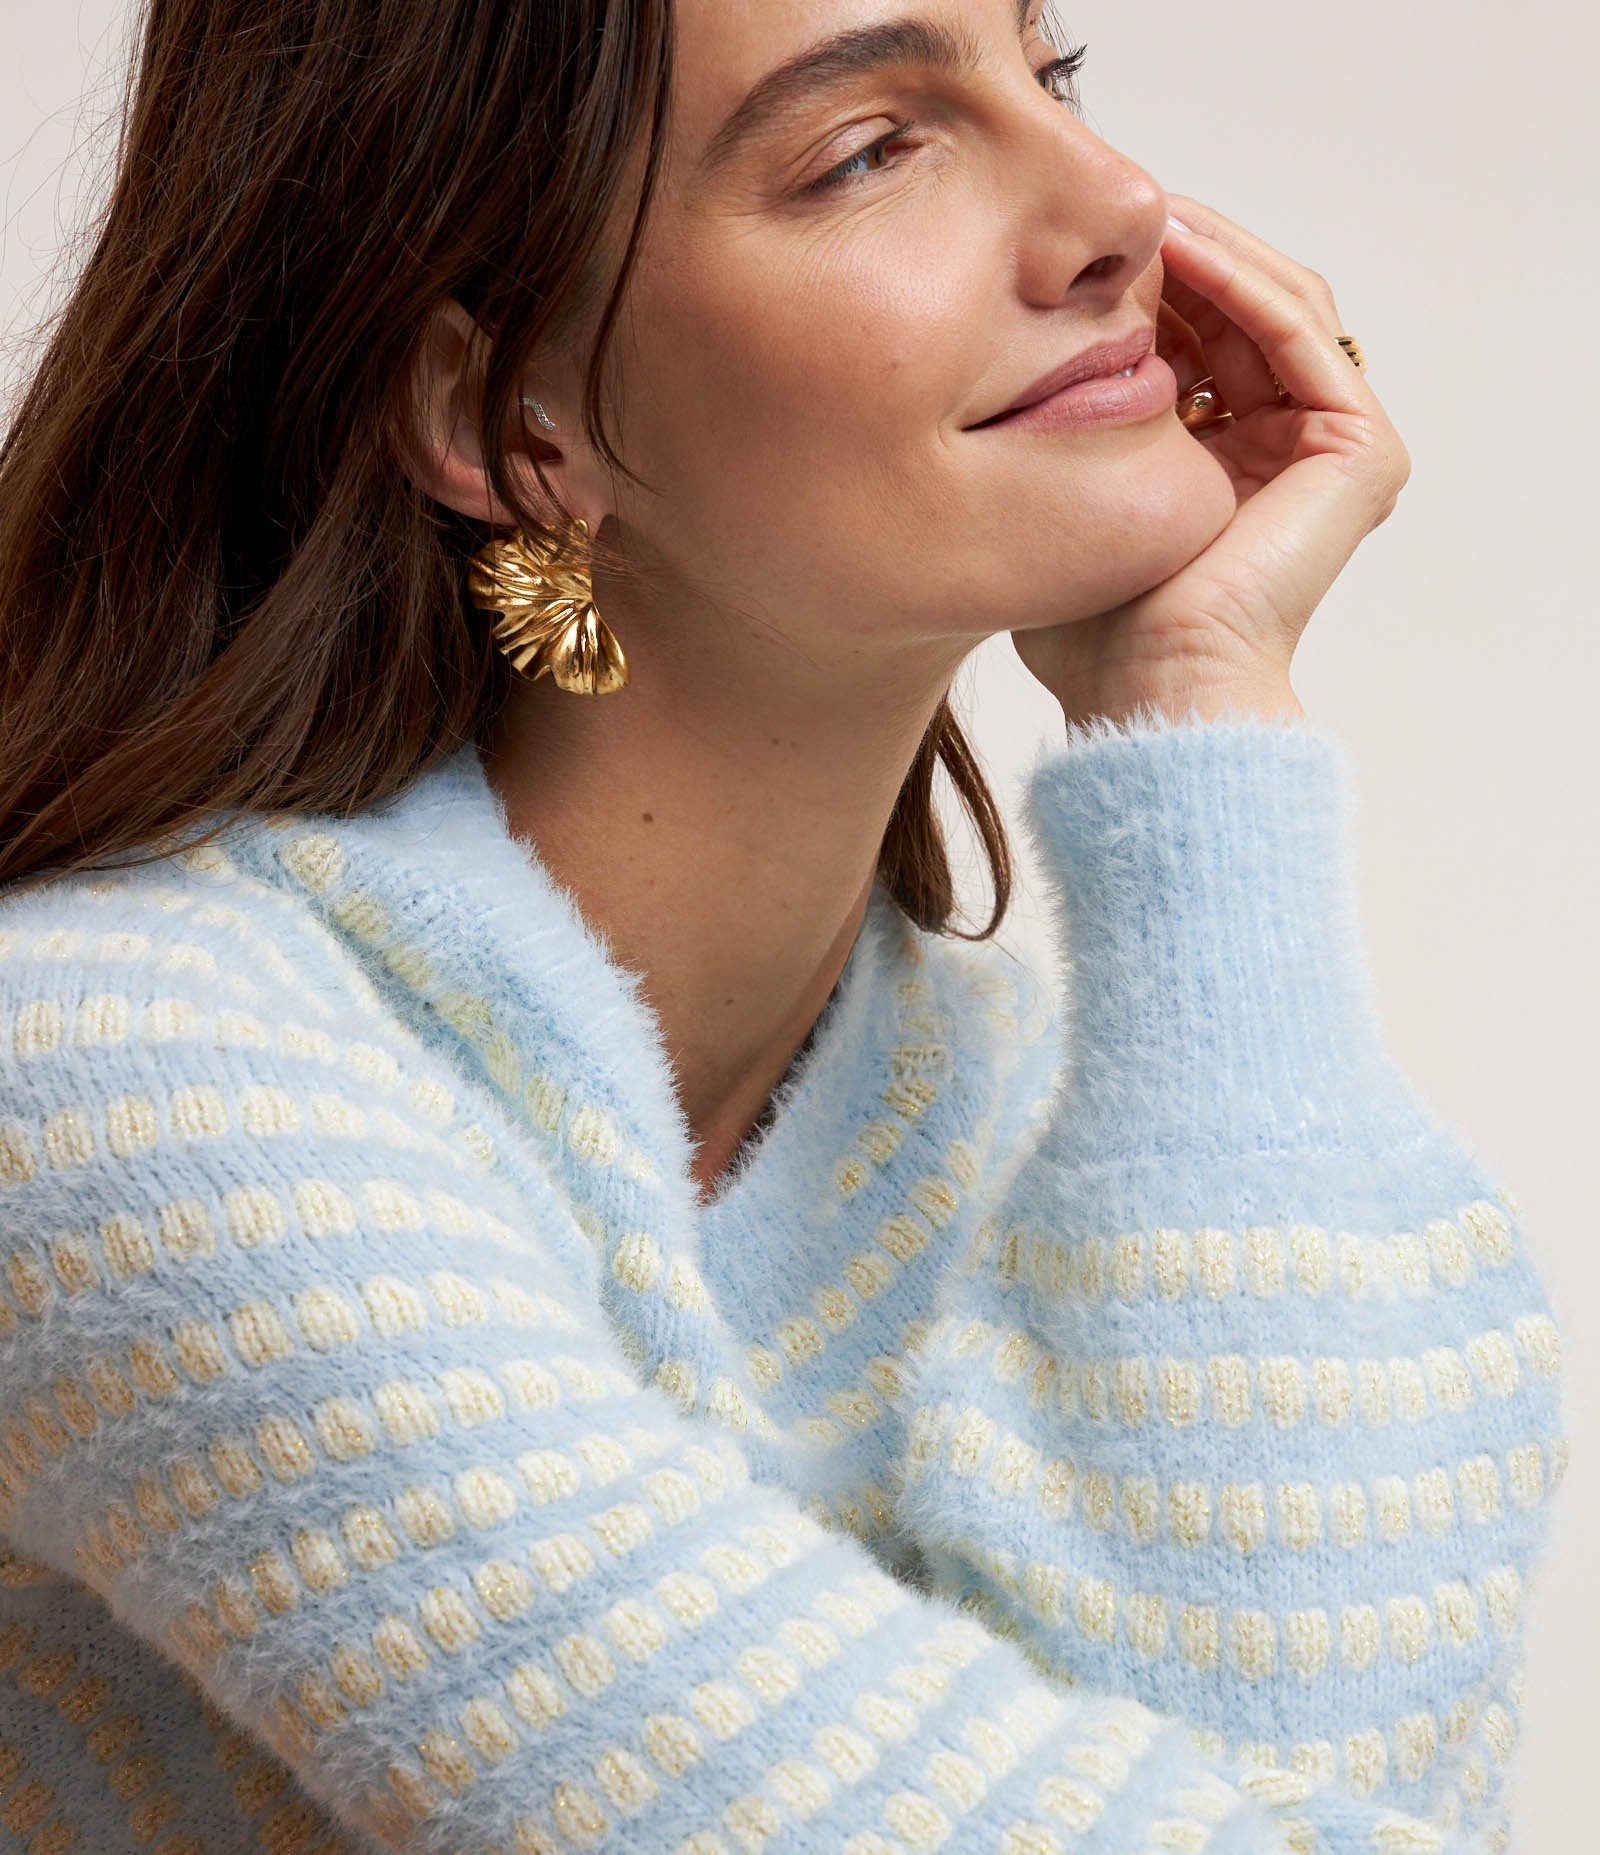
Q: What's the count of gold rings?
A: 2